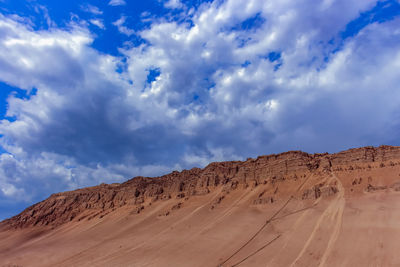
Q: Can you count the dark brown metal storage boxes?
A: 0